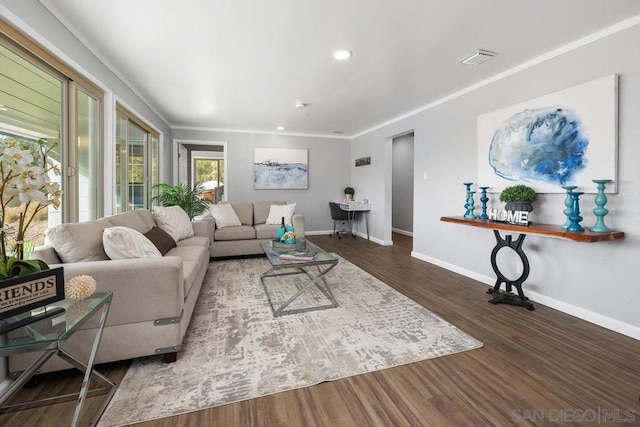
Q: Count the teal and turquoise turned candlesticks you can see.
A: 6